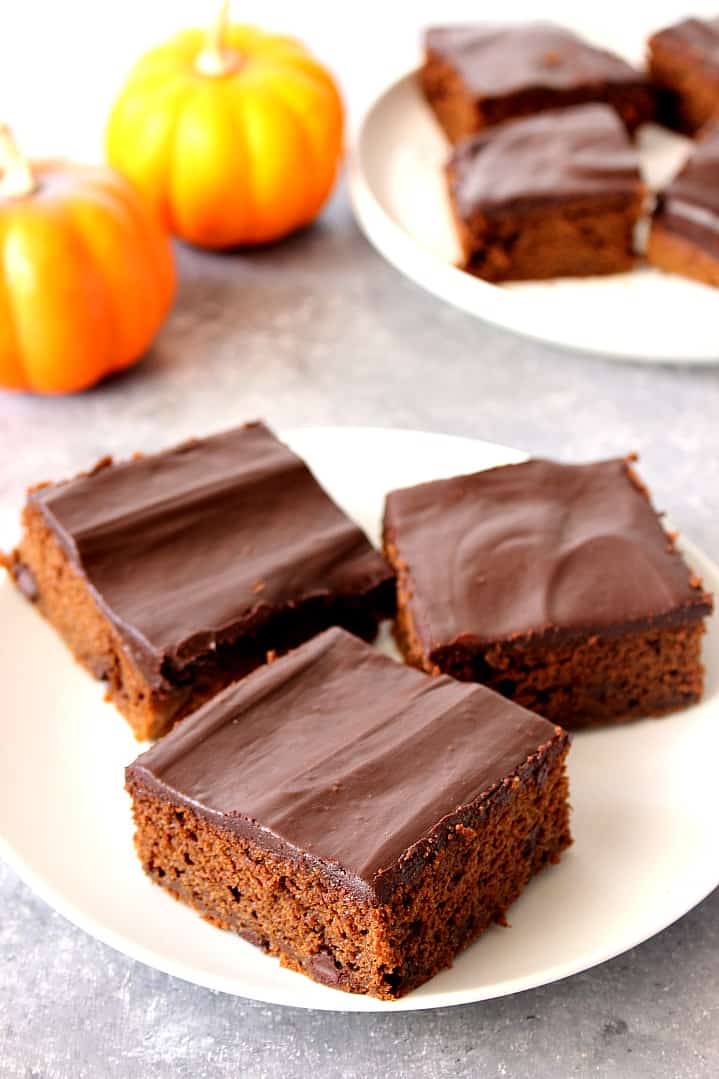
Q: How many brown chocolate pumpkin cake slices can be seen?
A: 7